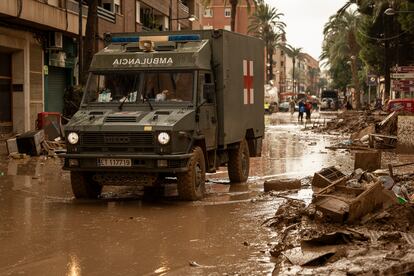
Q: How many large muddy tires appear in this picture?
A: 3